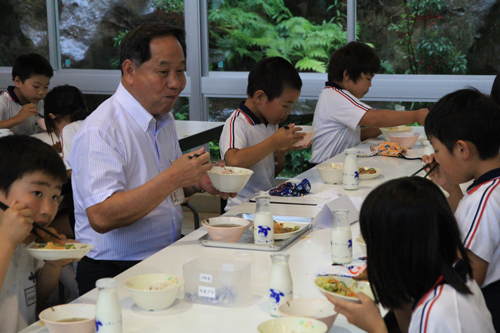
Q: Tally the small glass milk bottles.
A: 5